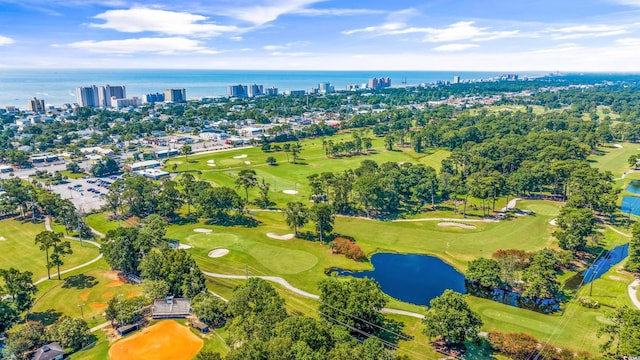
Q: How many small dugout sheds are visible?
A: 2